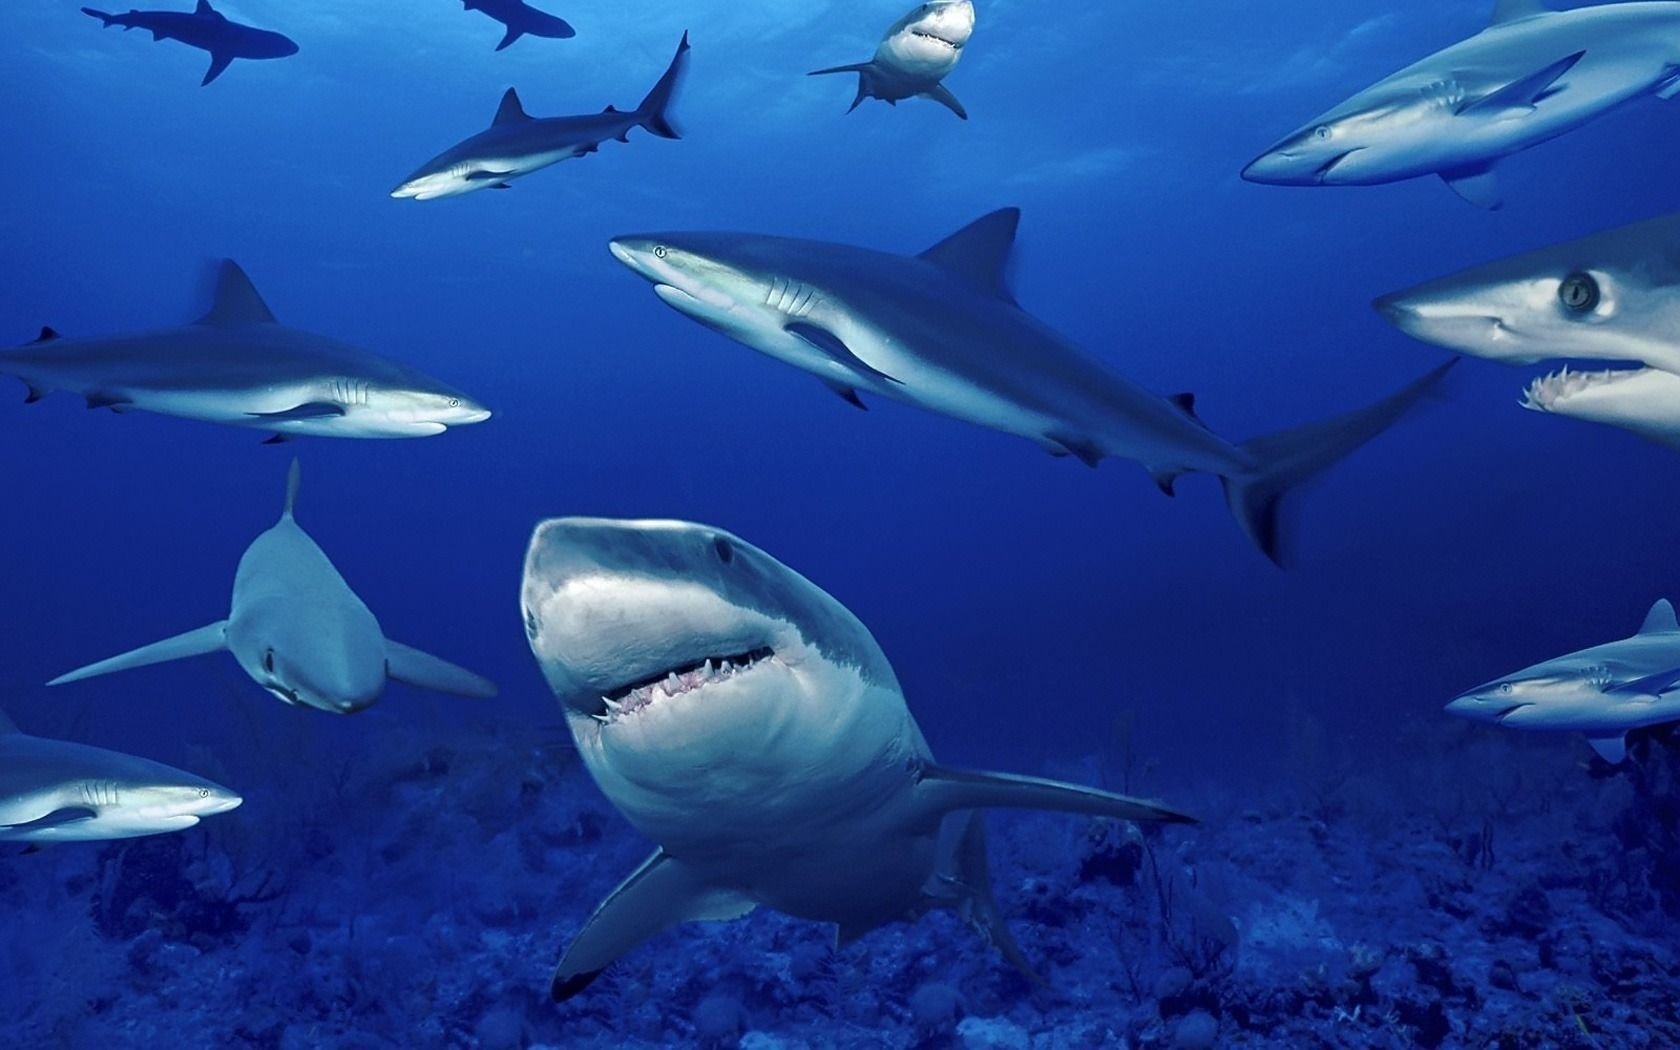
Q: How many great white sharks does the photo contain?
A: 2